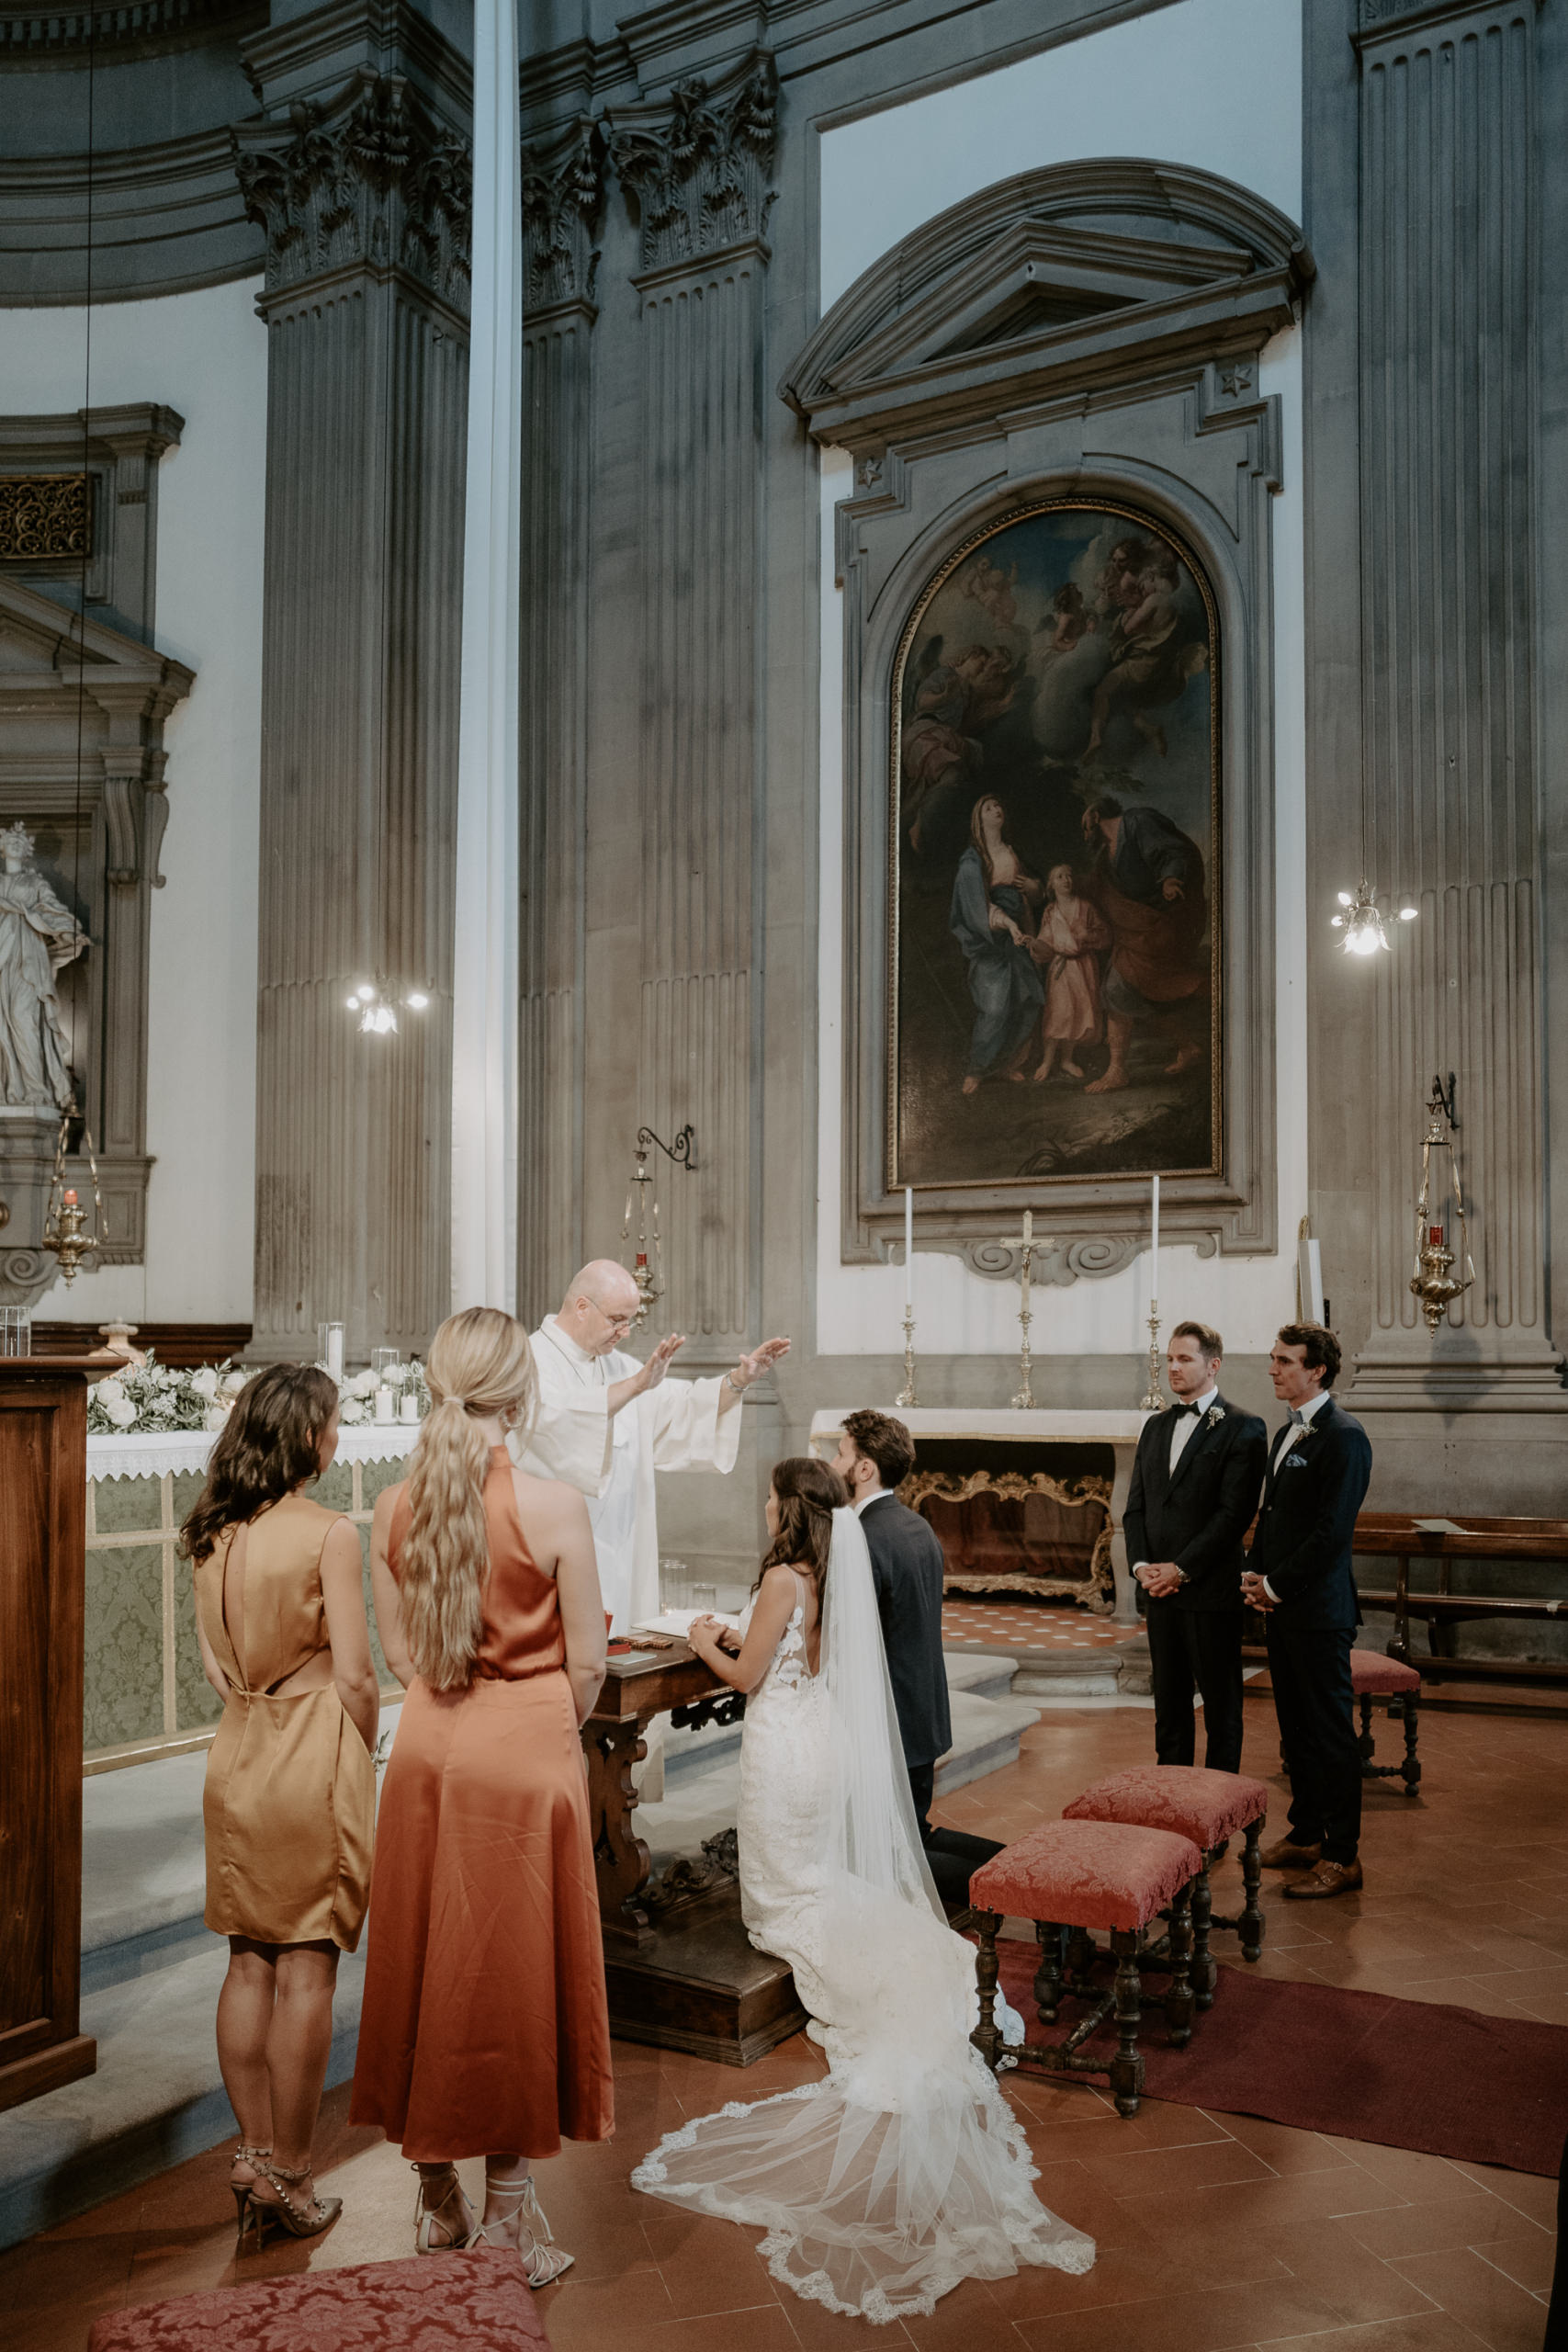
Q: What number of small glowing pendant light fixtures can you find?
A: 2